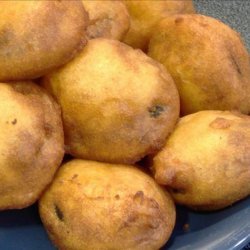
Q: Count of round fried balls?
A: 8